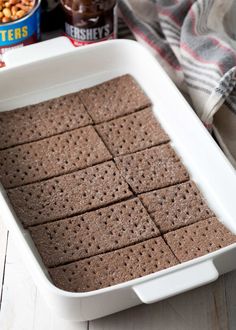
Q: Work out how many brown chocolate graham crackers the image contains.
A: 10